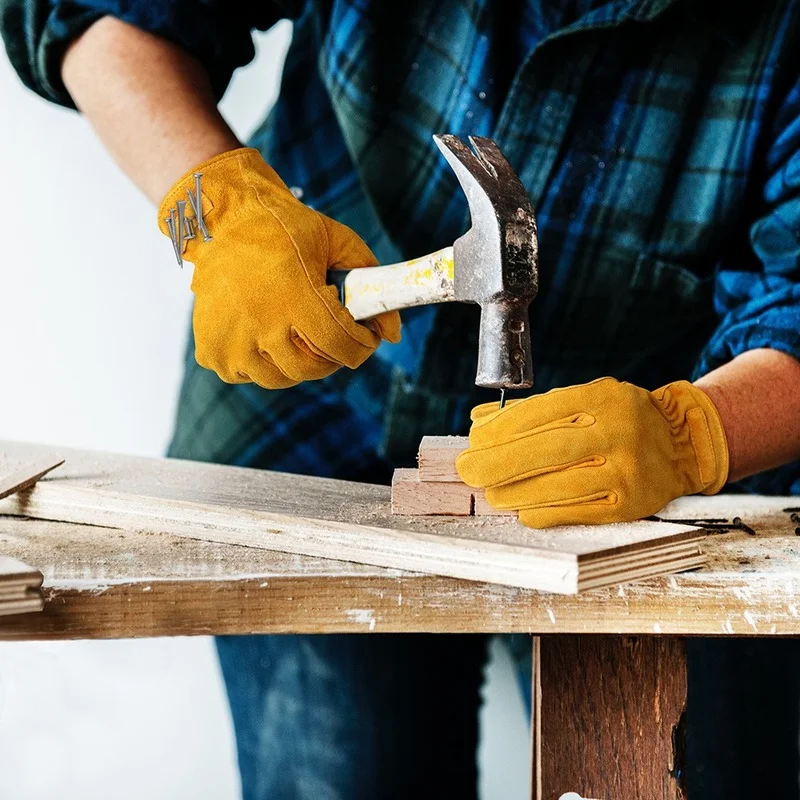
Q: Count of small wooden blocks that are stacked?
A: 3